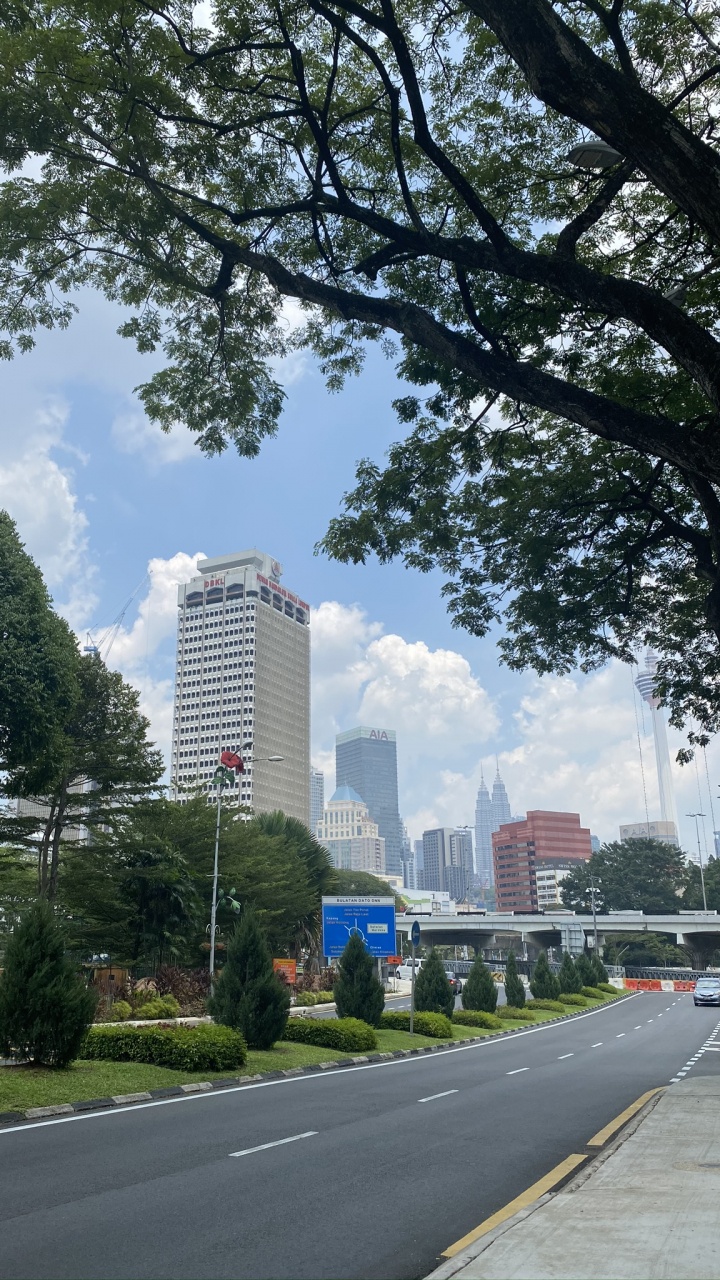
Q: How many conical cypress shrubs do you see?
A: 10